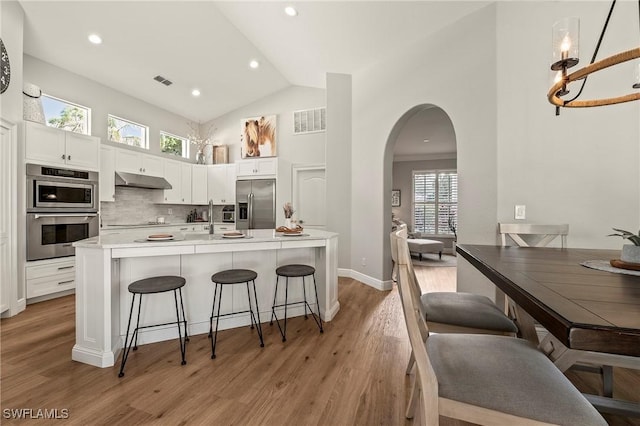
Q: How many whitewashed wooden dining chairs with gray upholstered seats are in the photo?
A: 3